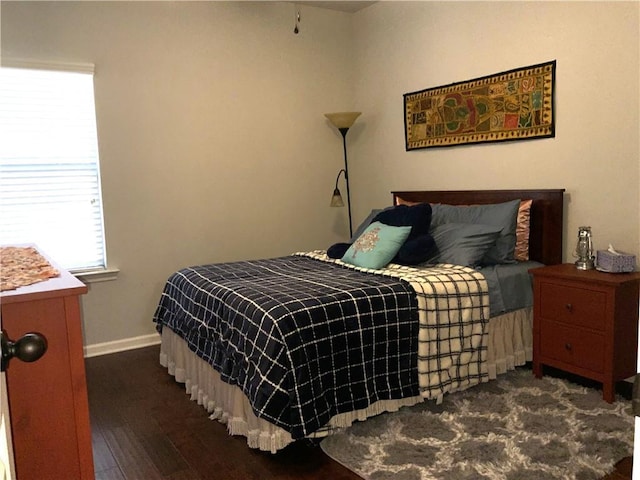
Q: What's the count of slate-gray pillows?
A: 3